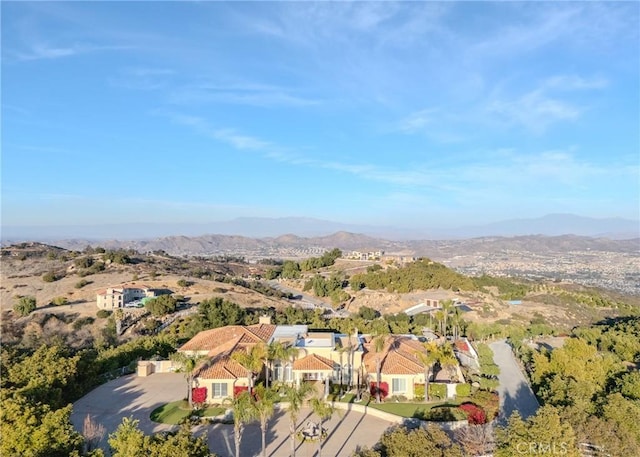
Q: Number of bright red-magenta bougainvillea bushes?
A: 4